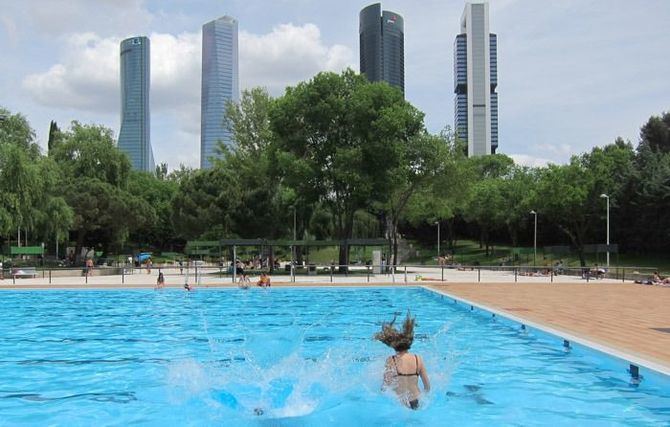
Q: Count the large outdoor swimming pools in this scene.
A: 1